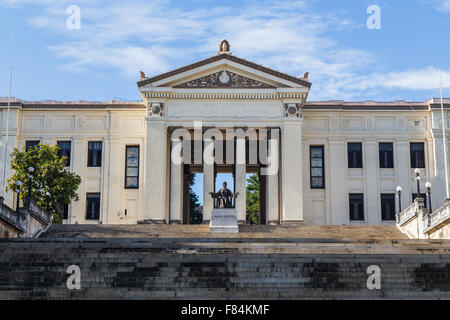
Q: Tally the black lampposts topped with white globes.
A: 5